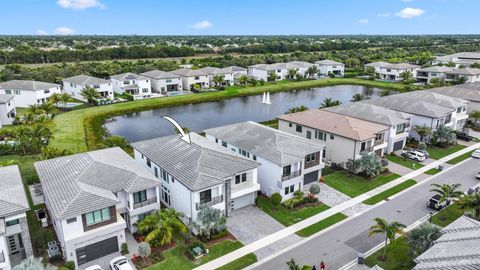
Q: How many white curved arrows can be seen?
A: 1